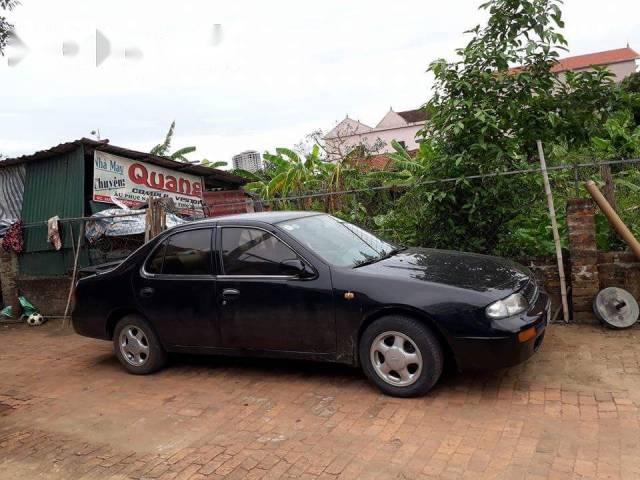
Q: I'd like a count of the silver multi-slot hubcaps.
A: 2